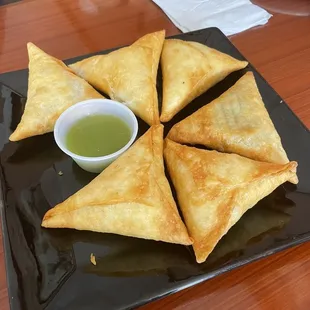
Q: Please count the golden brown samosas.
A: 6